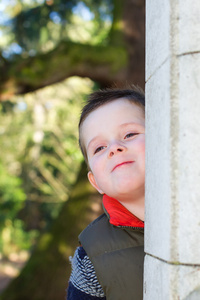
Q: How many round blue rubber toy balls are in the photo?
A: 0